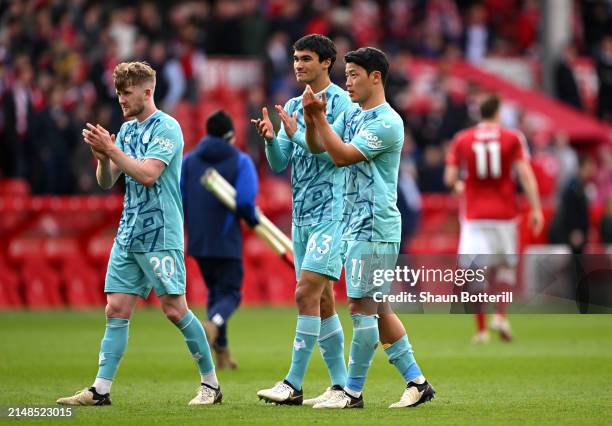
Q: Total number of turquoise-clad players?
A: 3